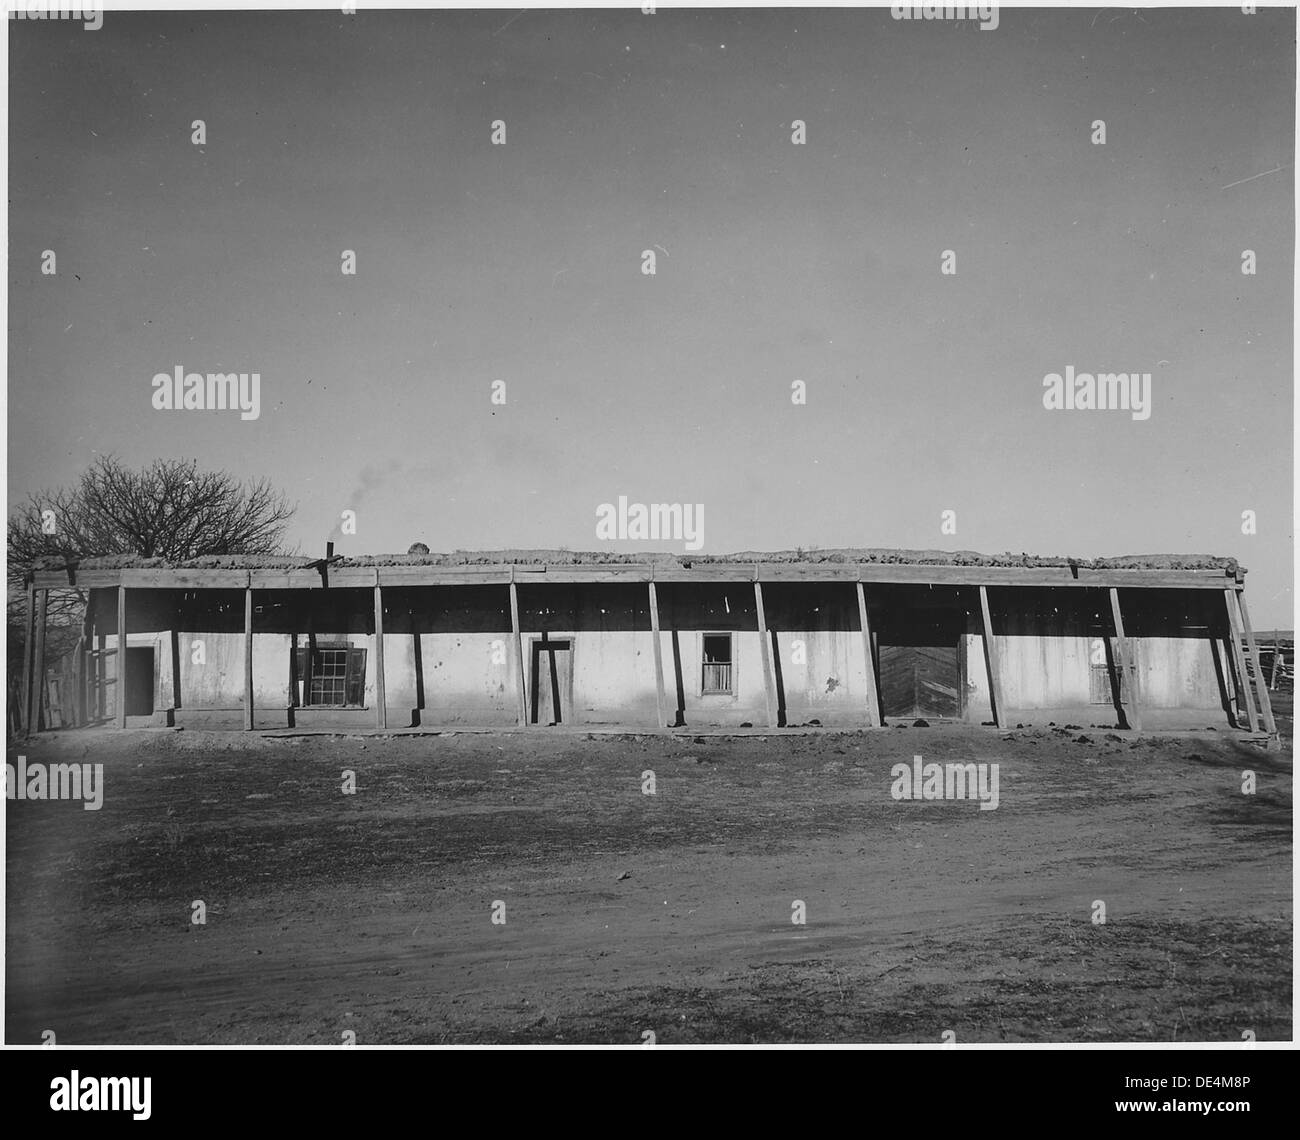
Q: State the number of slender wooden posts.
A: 13